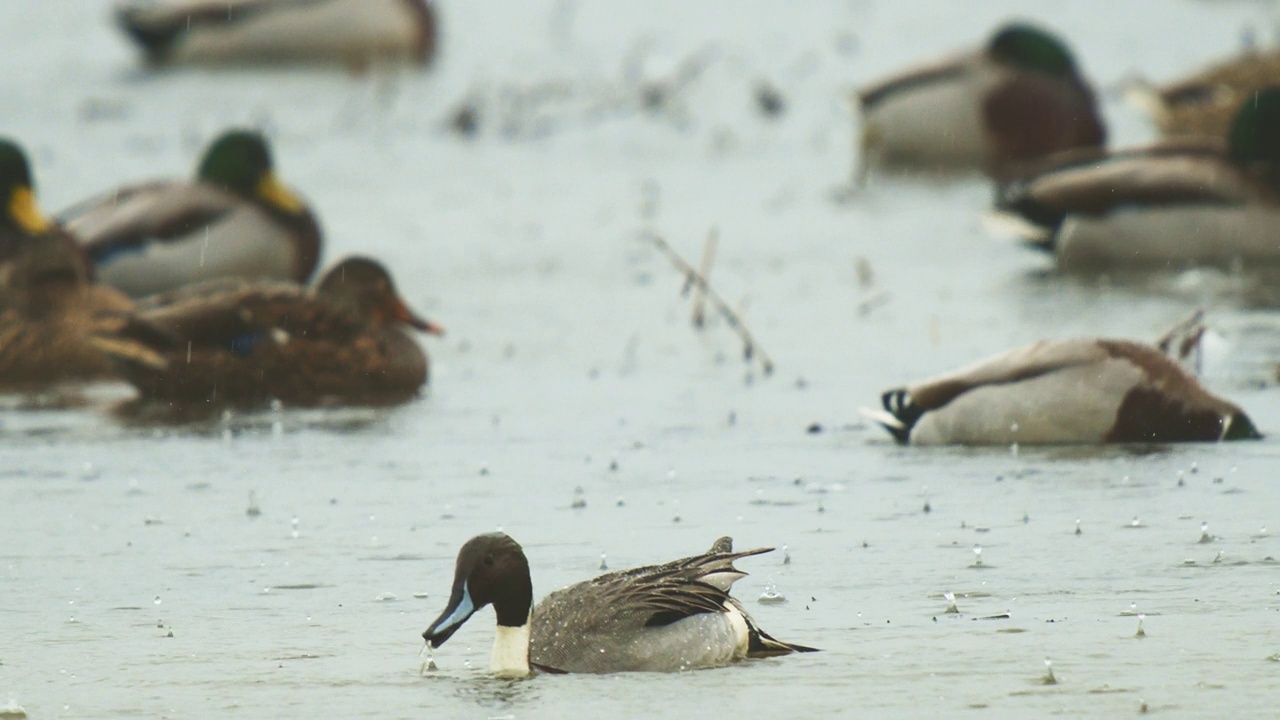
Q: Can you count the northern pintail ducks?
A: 1